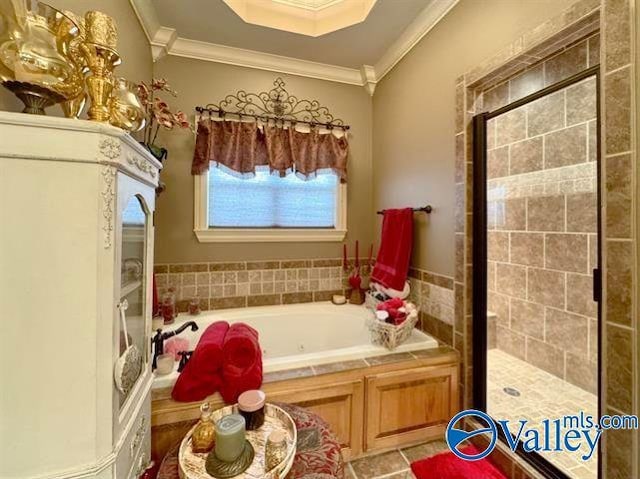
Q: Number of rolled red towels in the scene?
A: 2